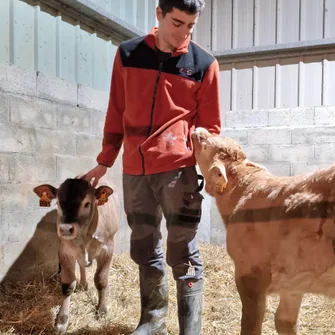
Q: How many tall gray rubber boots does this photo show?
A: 2